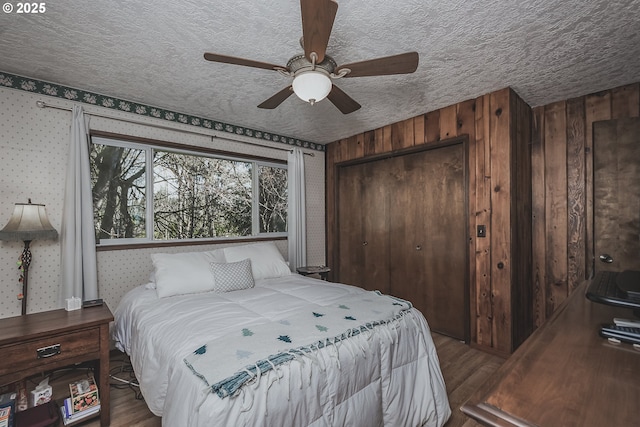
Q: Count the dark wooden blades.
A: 5